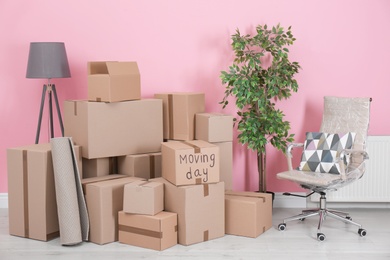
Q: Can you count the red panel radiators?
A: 0